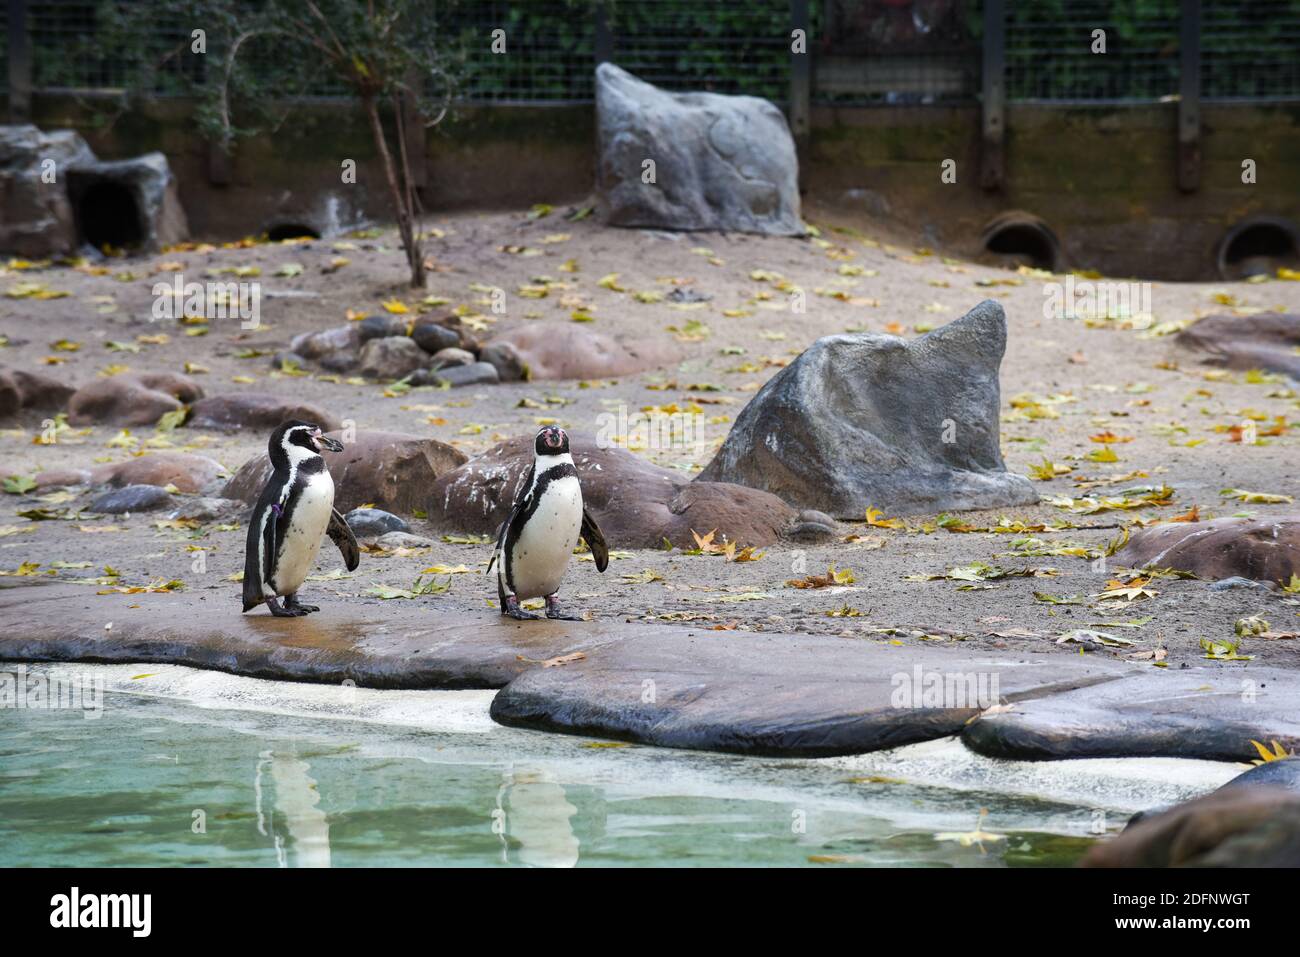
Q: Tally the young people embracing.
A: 0